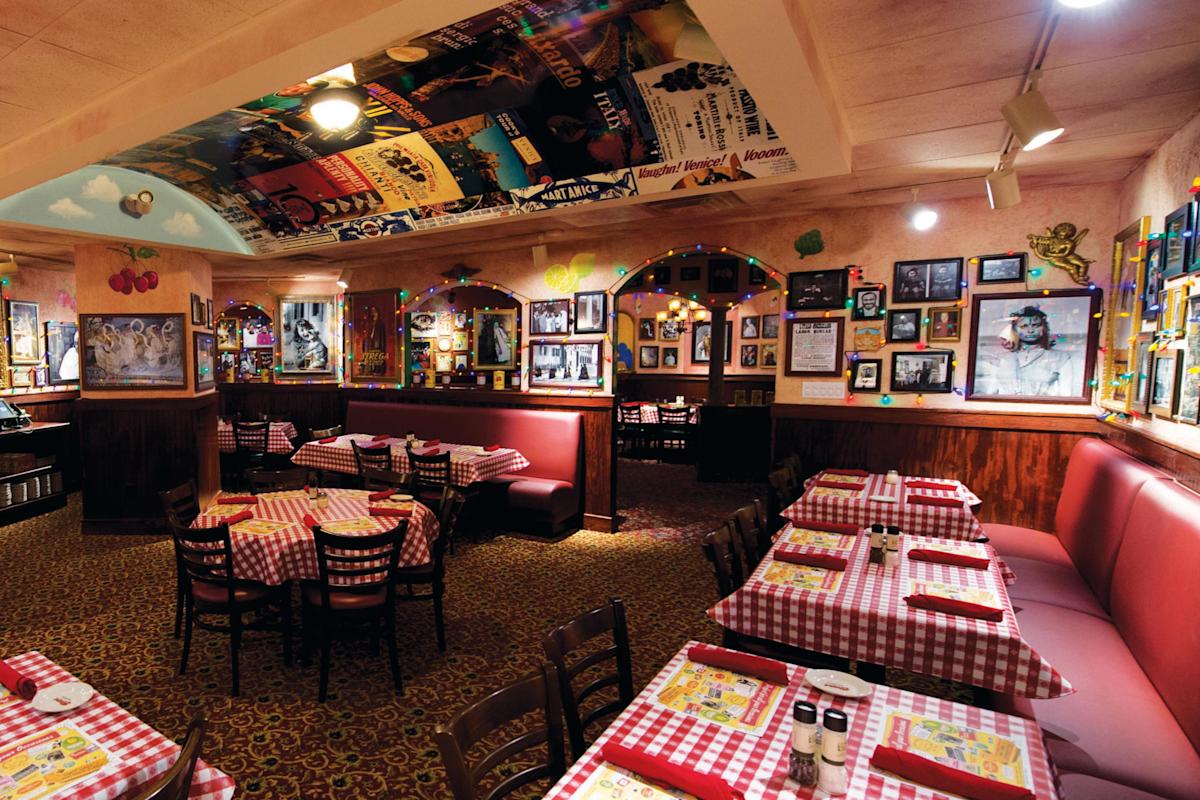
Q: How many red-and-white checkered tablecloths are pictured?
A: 8